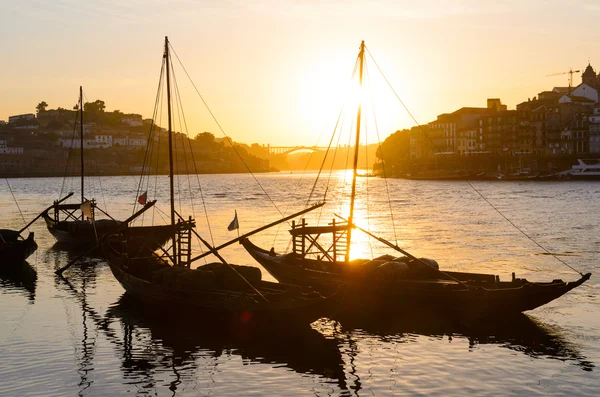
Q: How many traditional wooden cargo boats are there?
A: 4